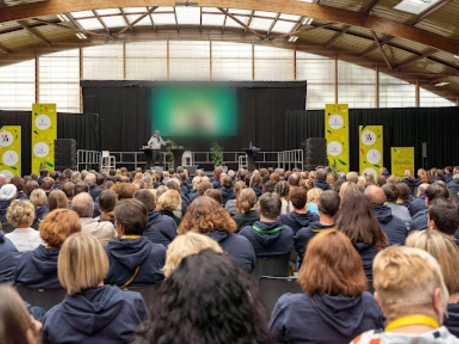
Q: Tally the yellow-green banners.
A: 5